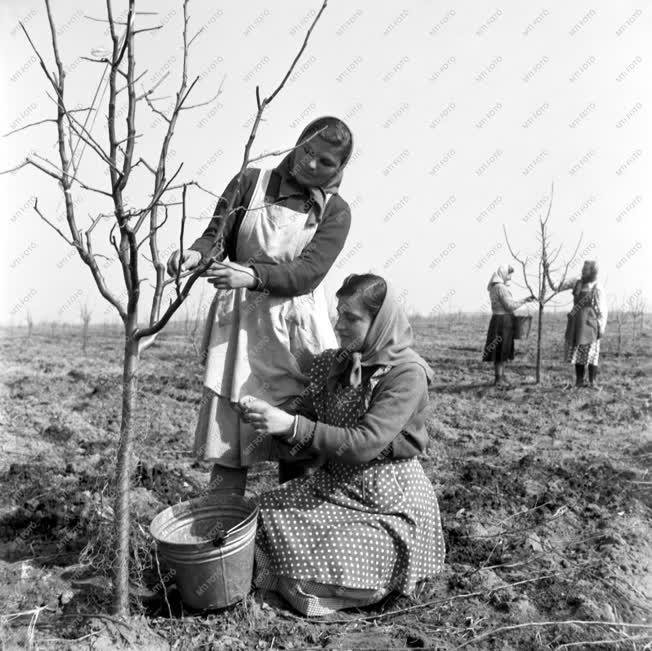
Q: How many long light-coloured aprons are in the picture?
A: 1